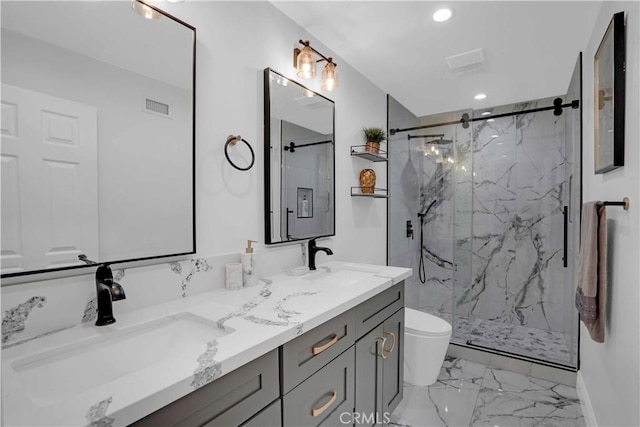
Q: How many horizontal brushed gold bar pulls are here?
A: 2